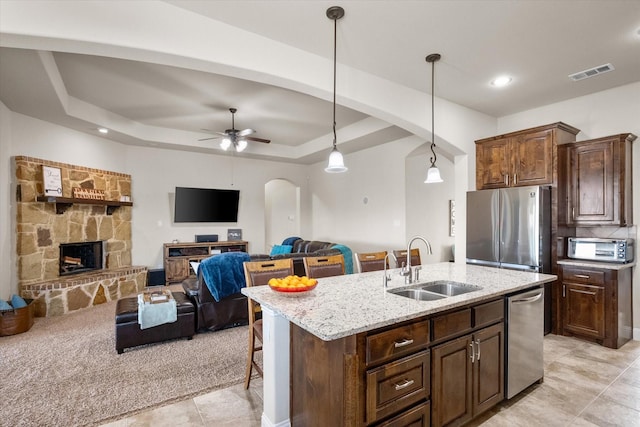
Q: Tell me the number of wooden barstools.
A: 4